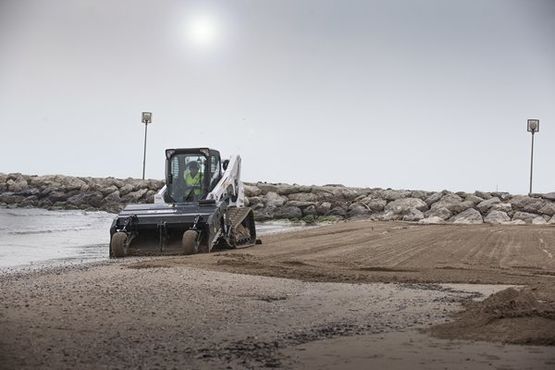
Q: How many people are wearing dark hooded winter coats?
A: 0